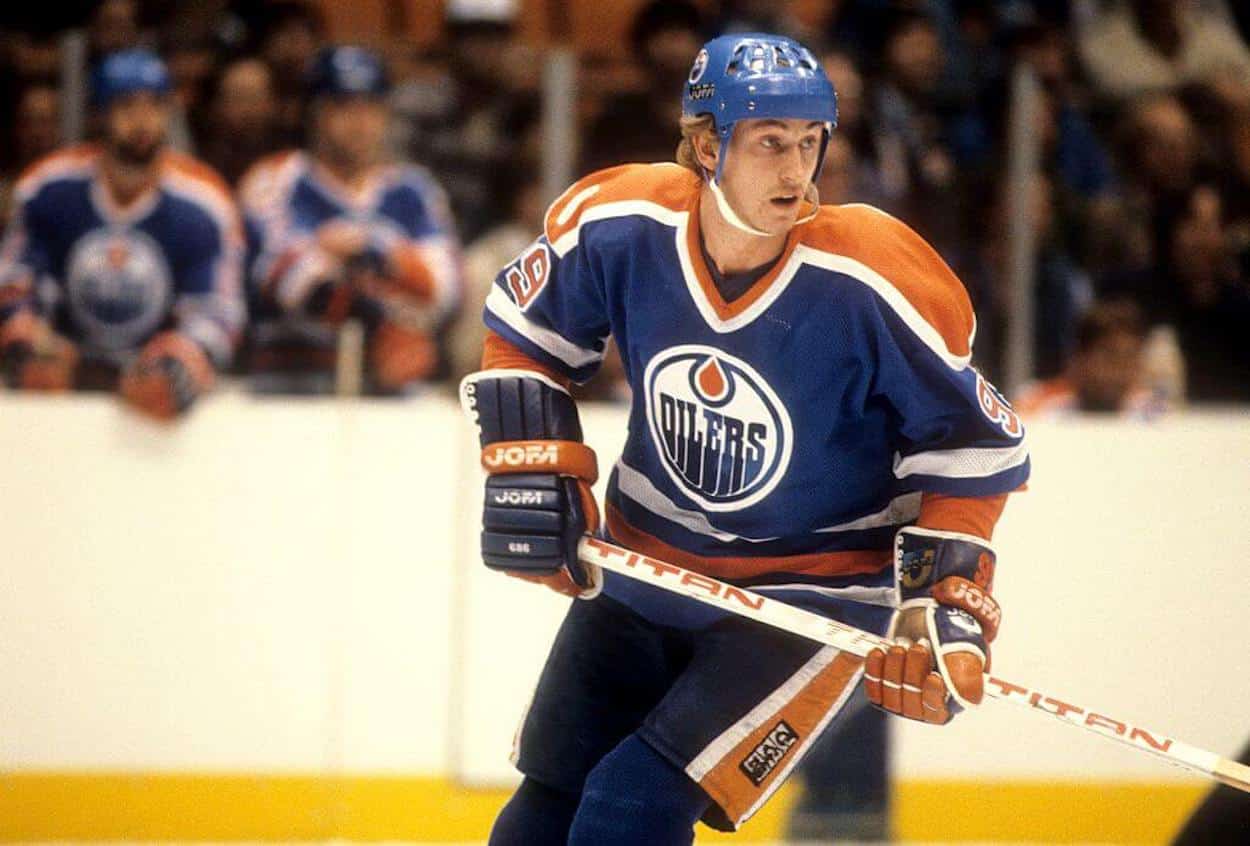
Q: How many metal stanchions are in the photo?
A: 3